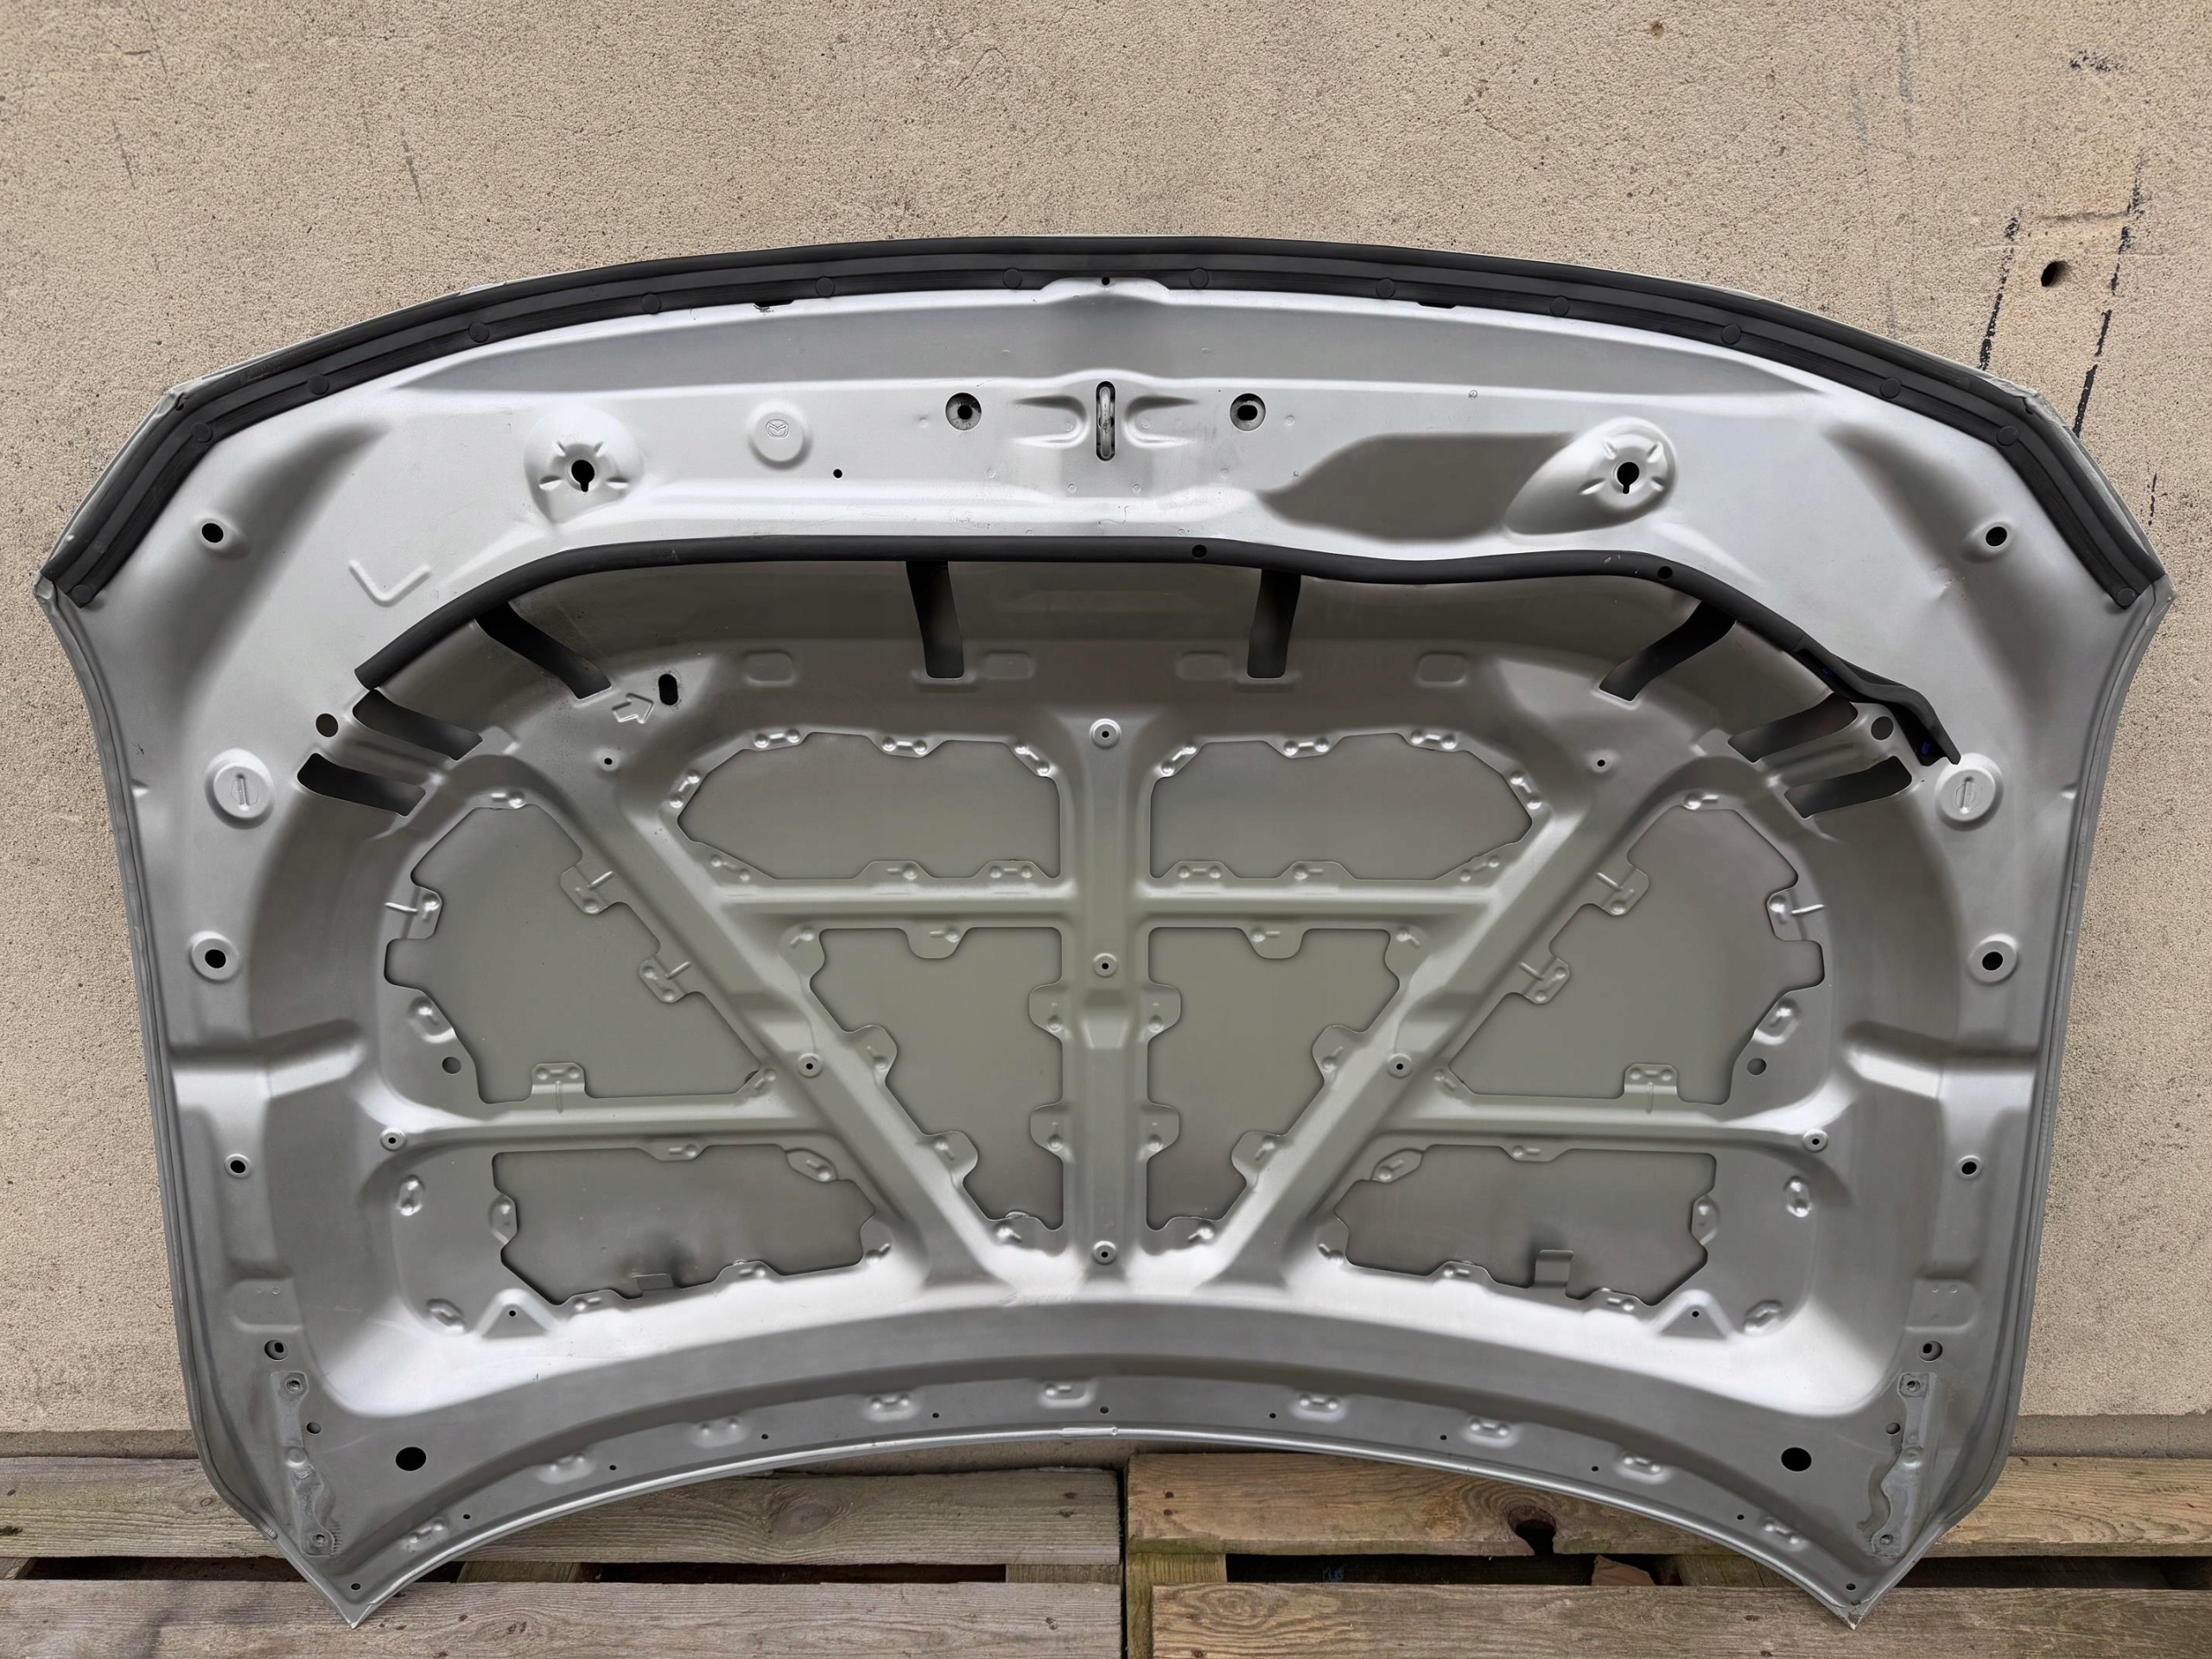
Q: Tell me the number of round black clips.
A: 14